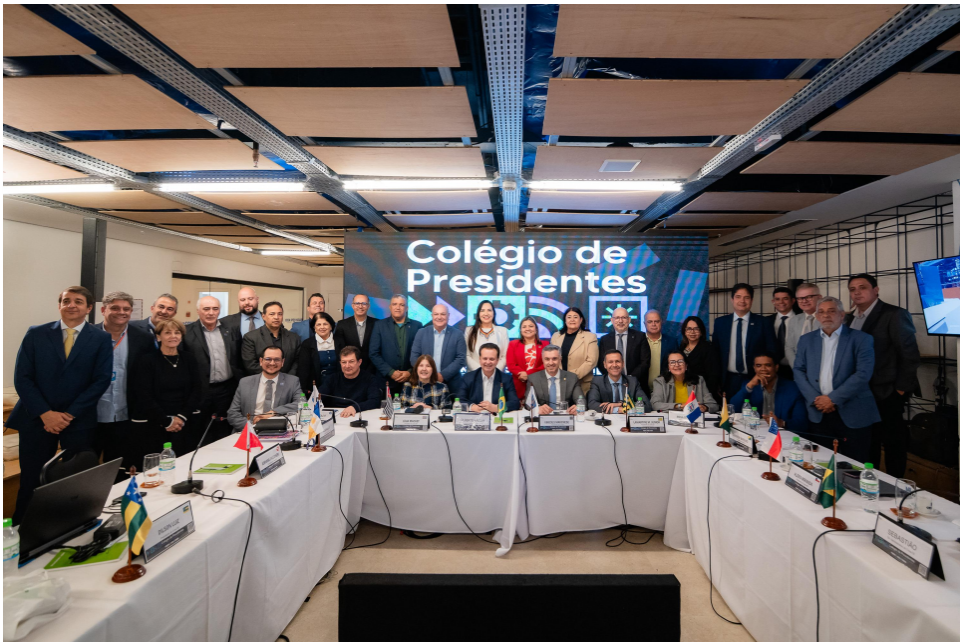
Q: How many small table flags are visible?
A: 12